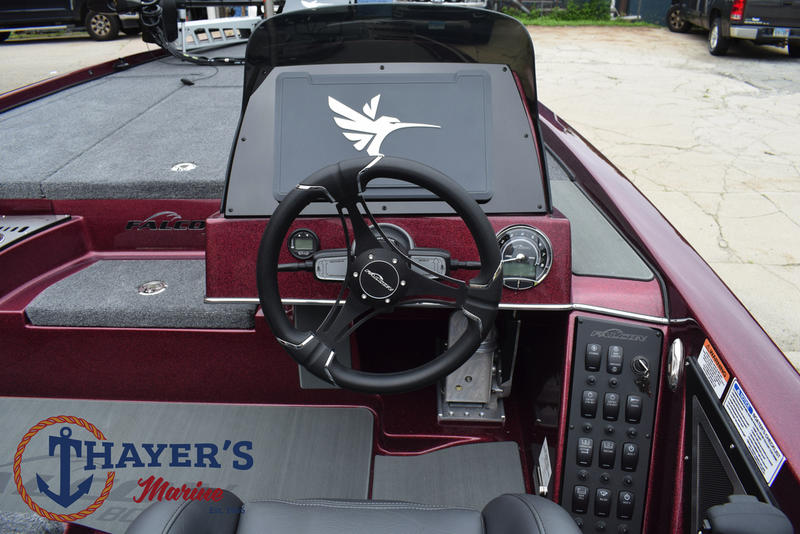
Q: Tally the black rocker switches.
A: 11